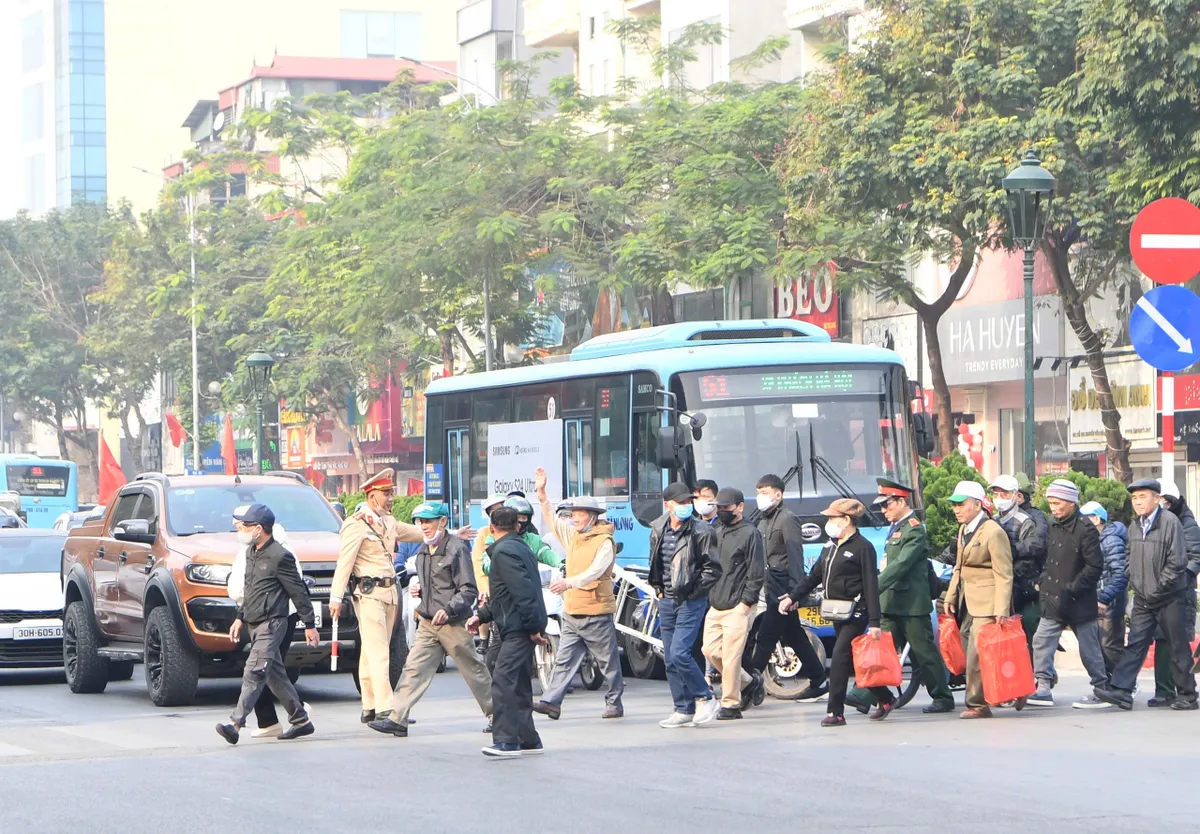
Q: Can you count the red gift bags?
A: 3